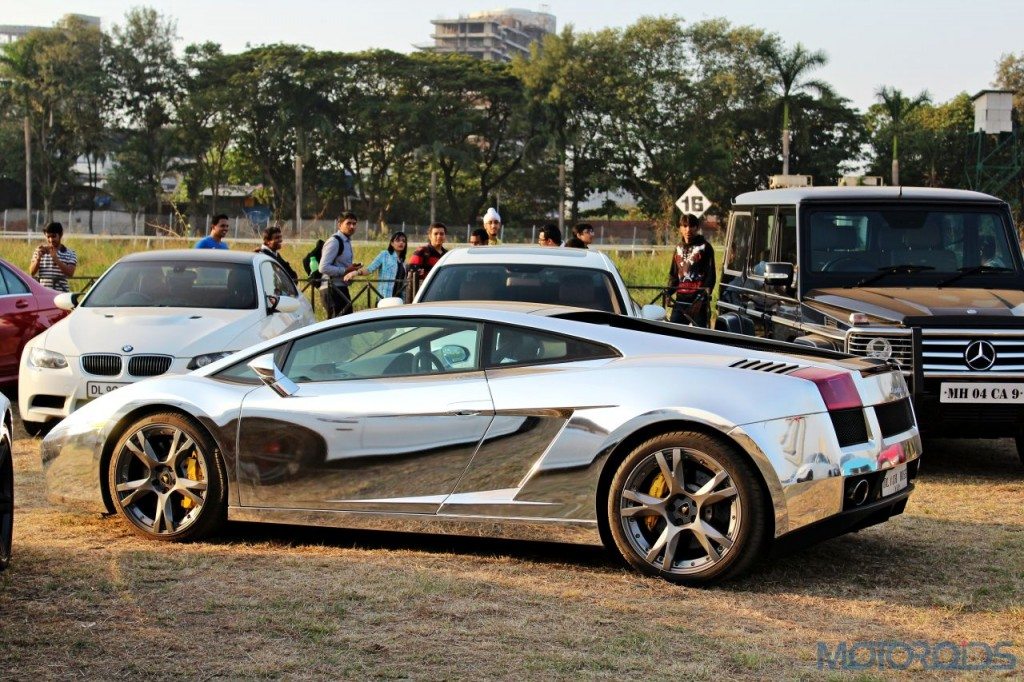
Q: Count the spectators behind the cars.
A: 11